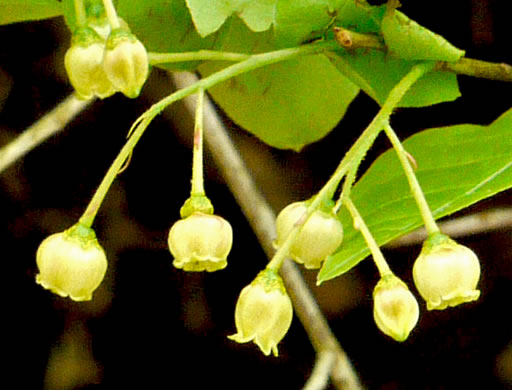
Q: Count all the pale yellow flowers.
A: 8